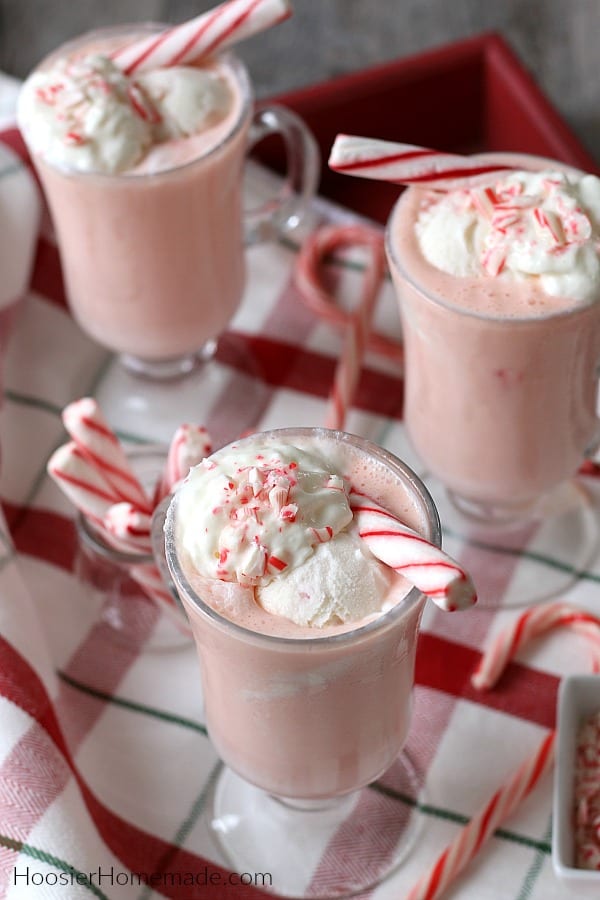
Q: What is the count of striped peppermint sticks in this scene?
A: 7